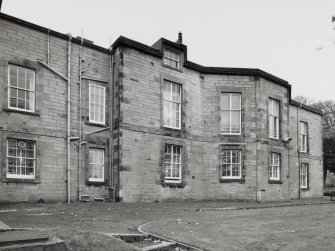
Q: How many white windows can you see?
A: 13